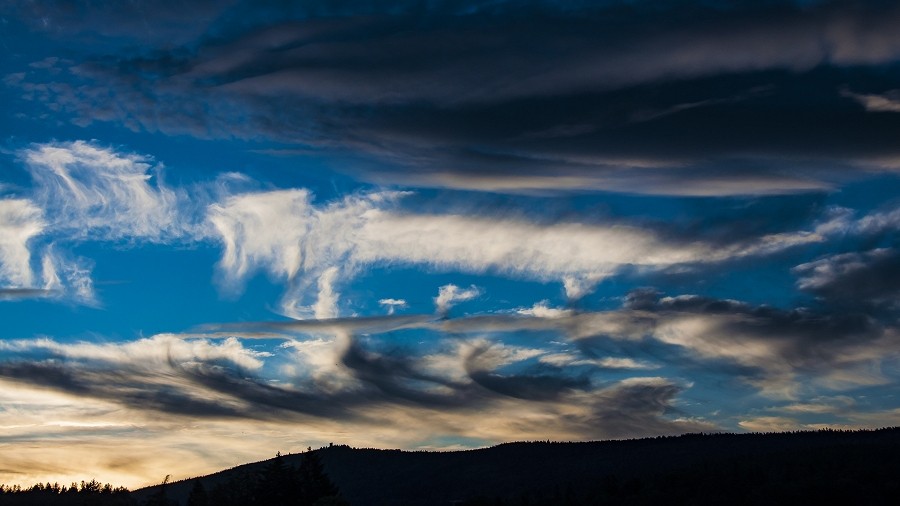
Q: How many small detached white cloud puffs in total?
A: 2